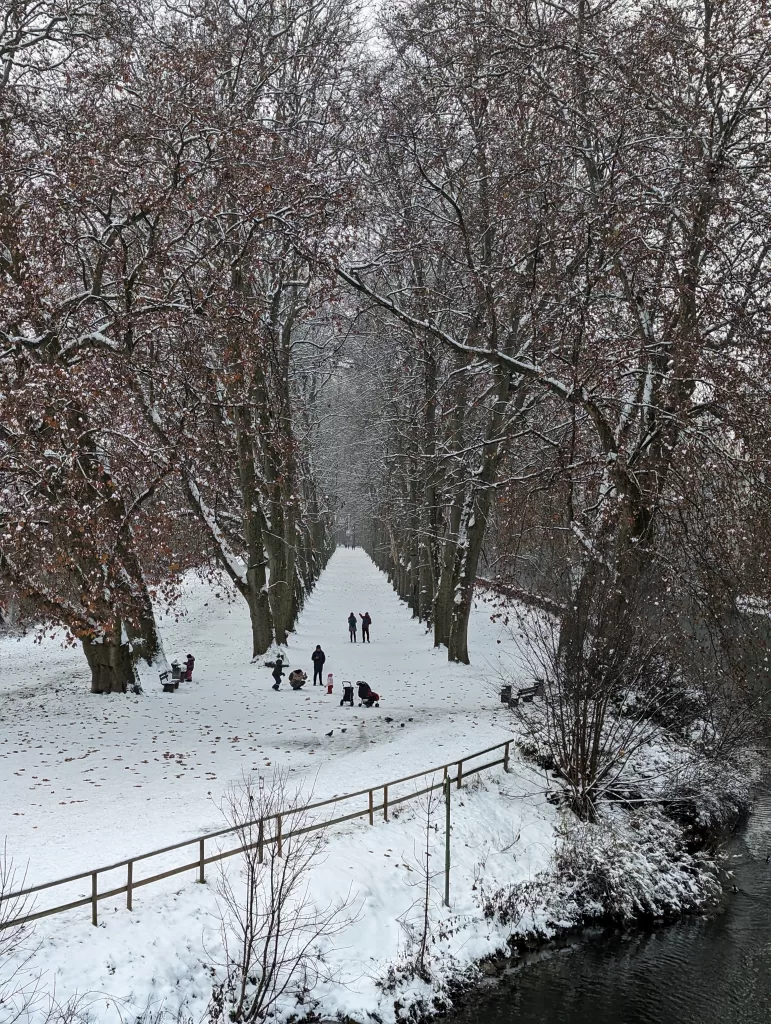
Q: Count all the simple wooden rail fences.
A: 1